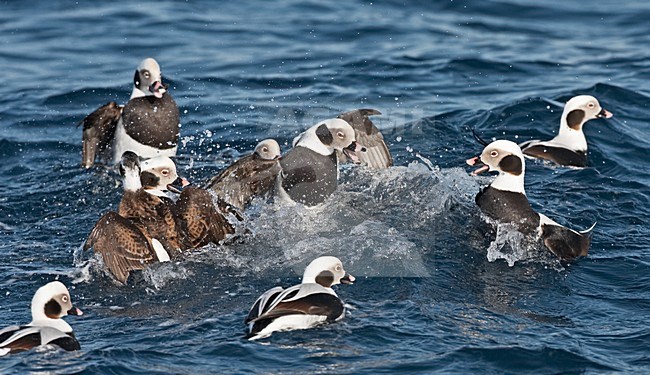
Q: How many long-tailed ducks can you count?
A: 9